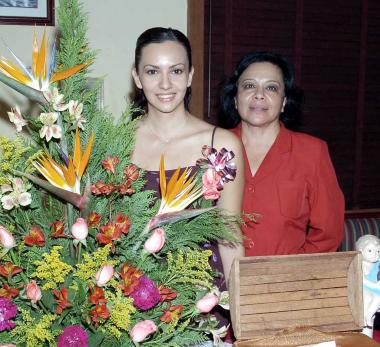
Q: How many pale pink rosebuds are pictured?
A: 7